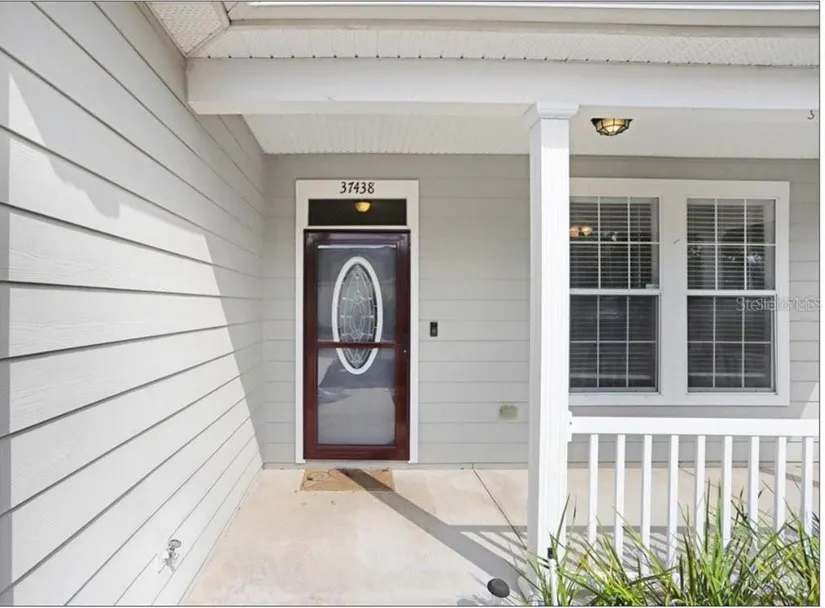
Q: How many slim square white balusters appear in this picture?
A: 9